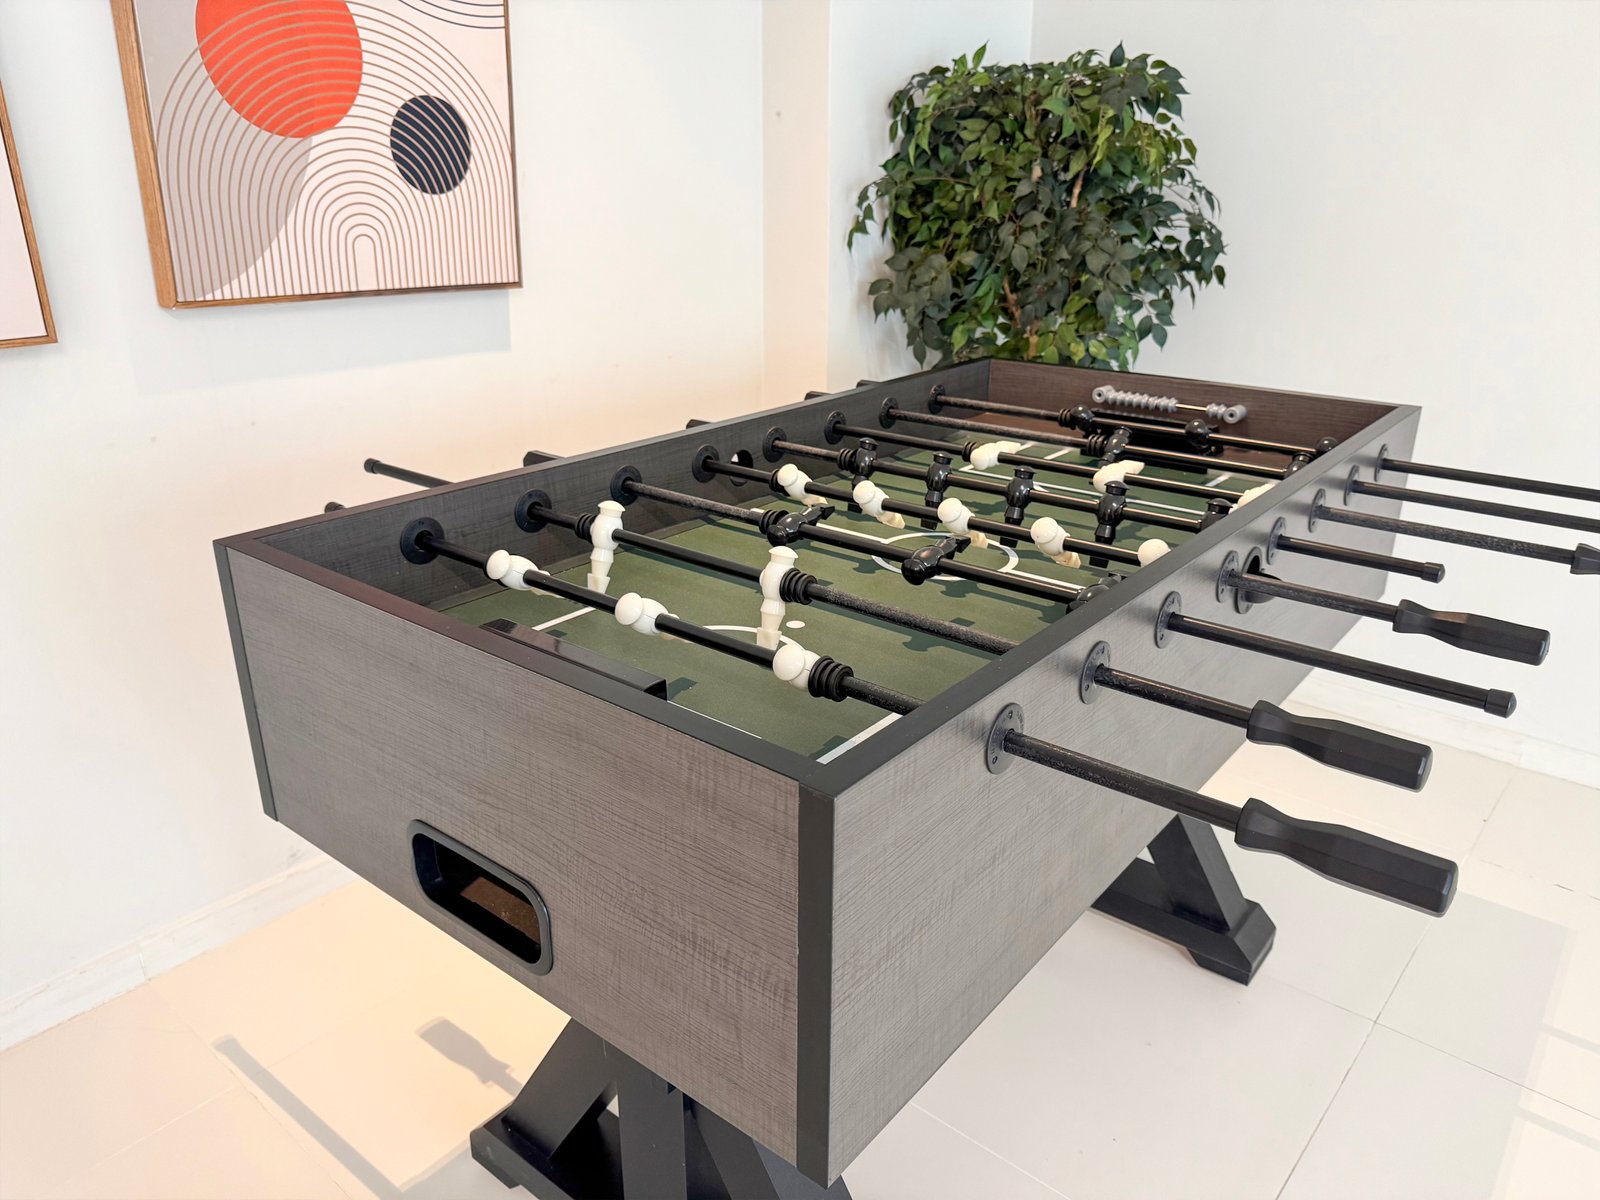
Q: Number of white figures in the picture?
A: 13